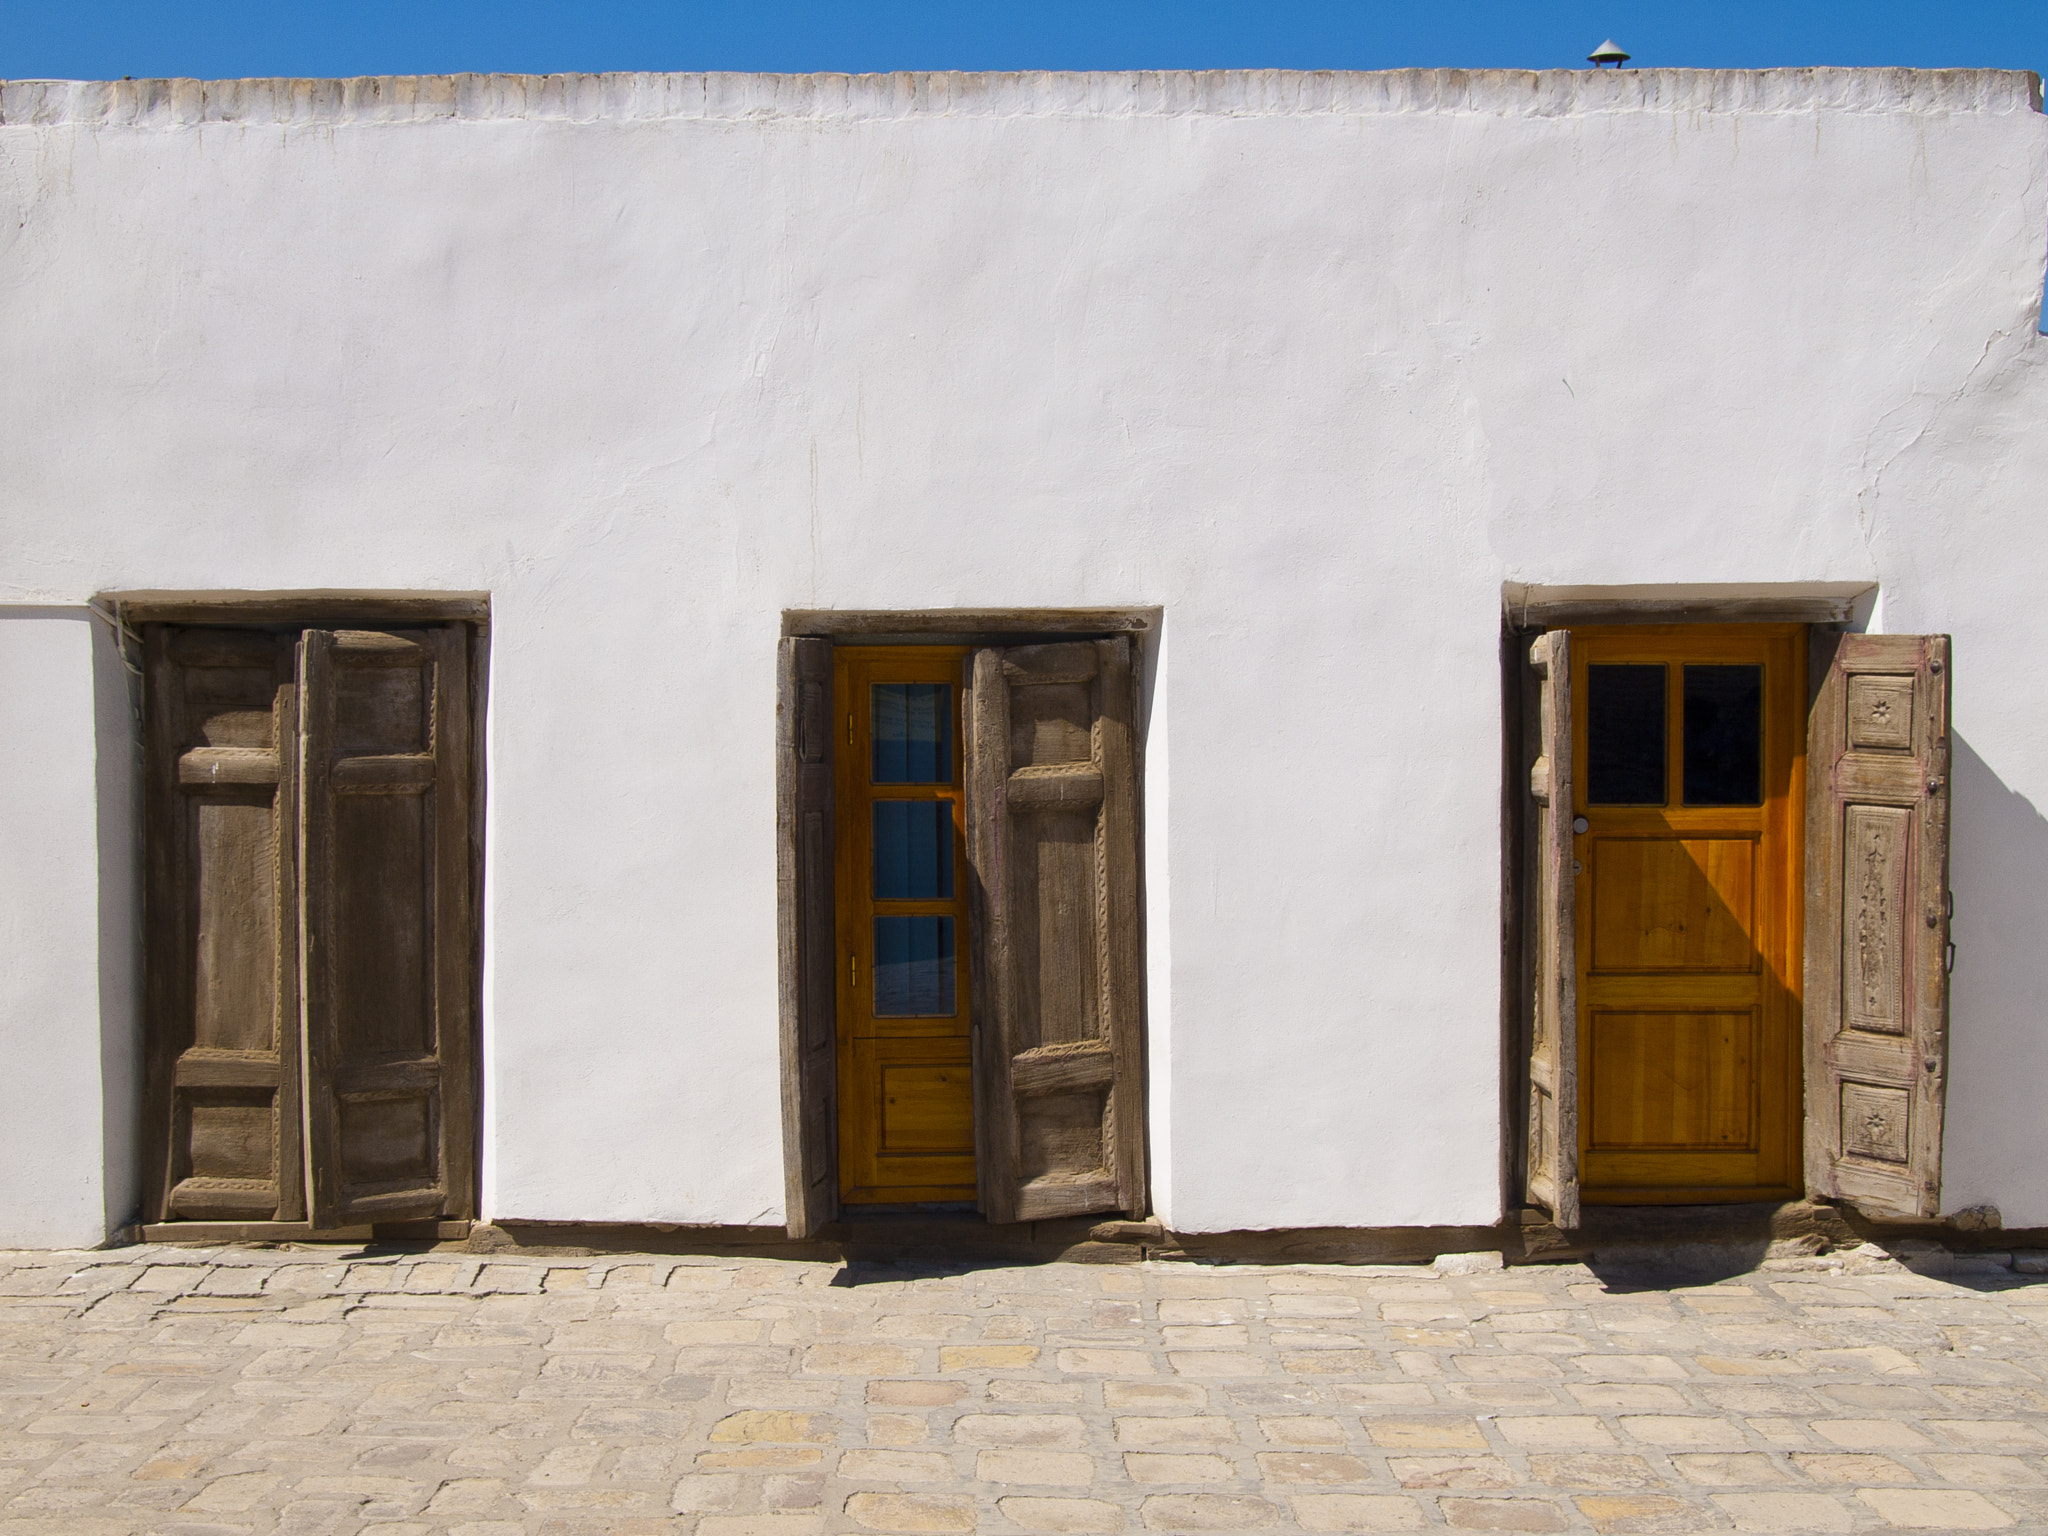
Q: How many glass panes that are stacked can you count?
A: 3